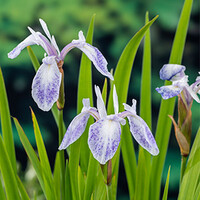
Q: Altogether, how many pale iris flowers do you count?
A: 3